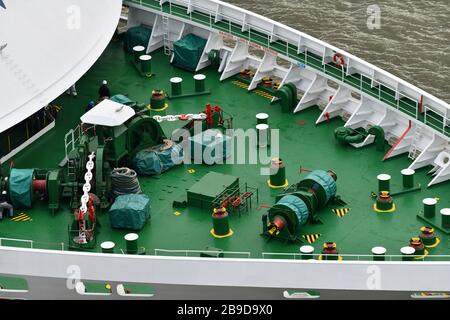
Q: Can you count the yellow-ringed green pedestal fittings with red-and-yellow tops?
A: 7